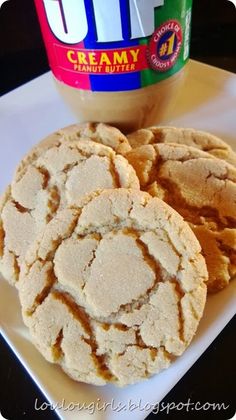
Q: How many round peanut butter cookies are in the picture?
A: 5